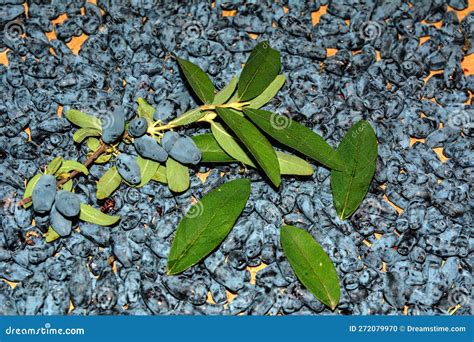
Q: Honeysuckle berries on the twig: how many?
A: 9